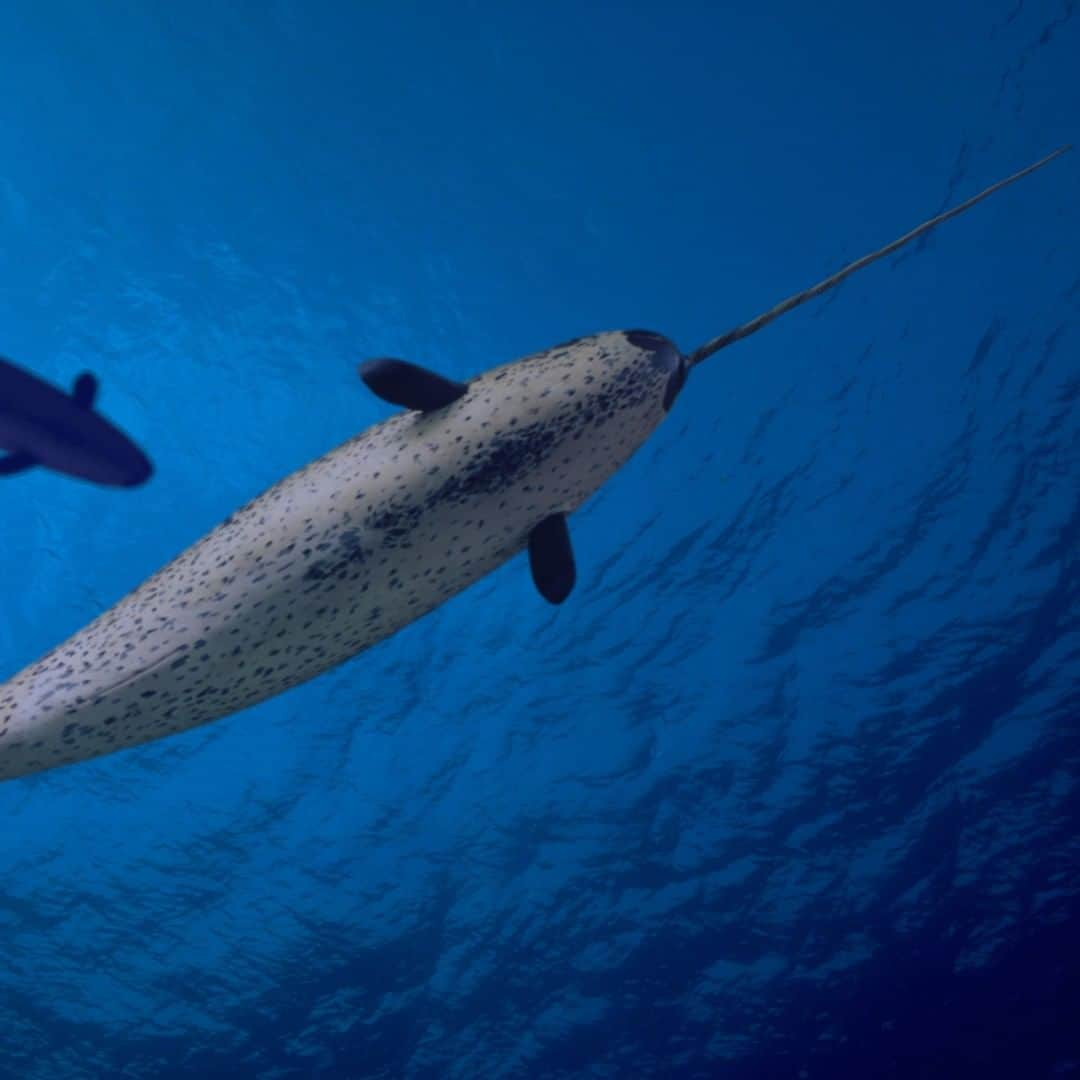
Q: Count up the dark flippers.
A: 4